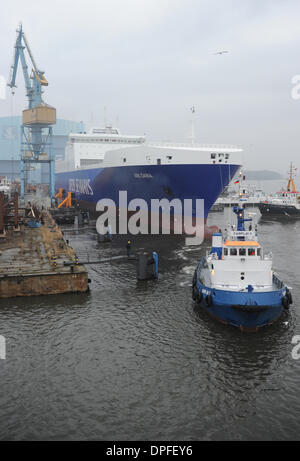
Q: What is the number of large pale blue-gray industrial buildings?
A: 1